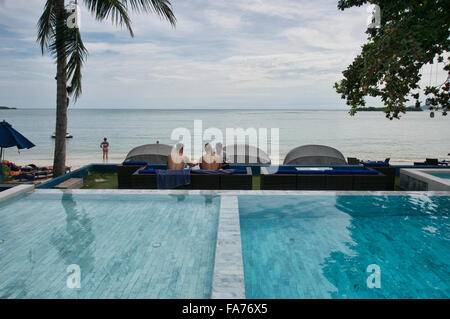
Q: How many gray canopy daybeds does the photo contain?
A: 3